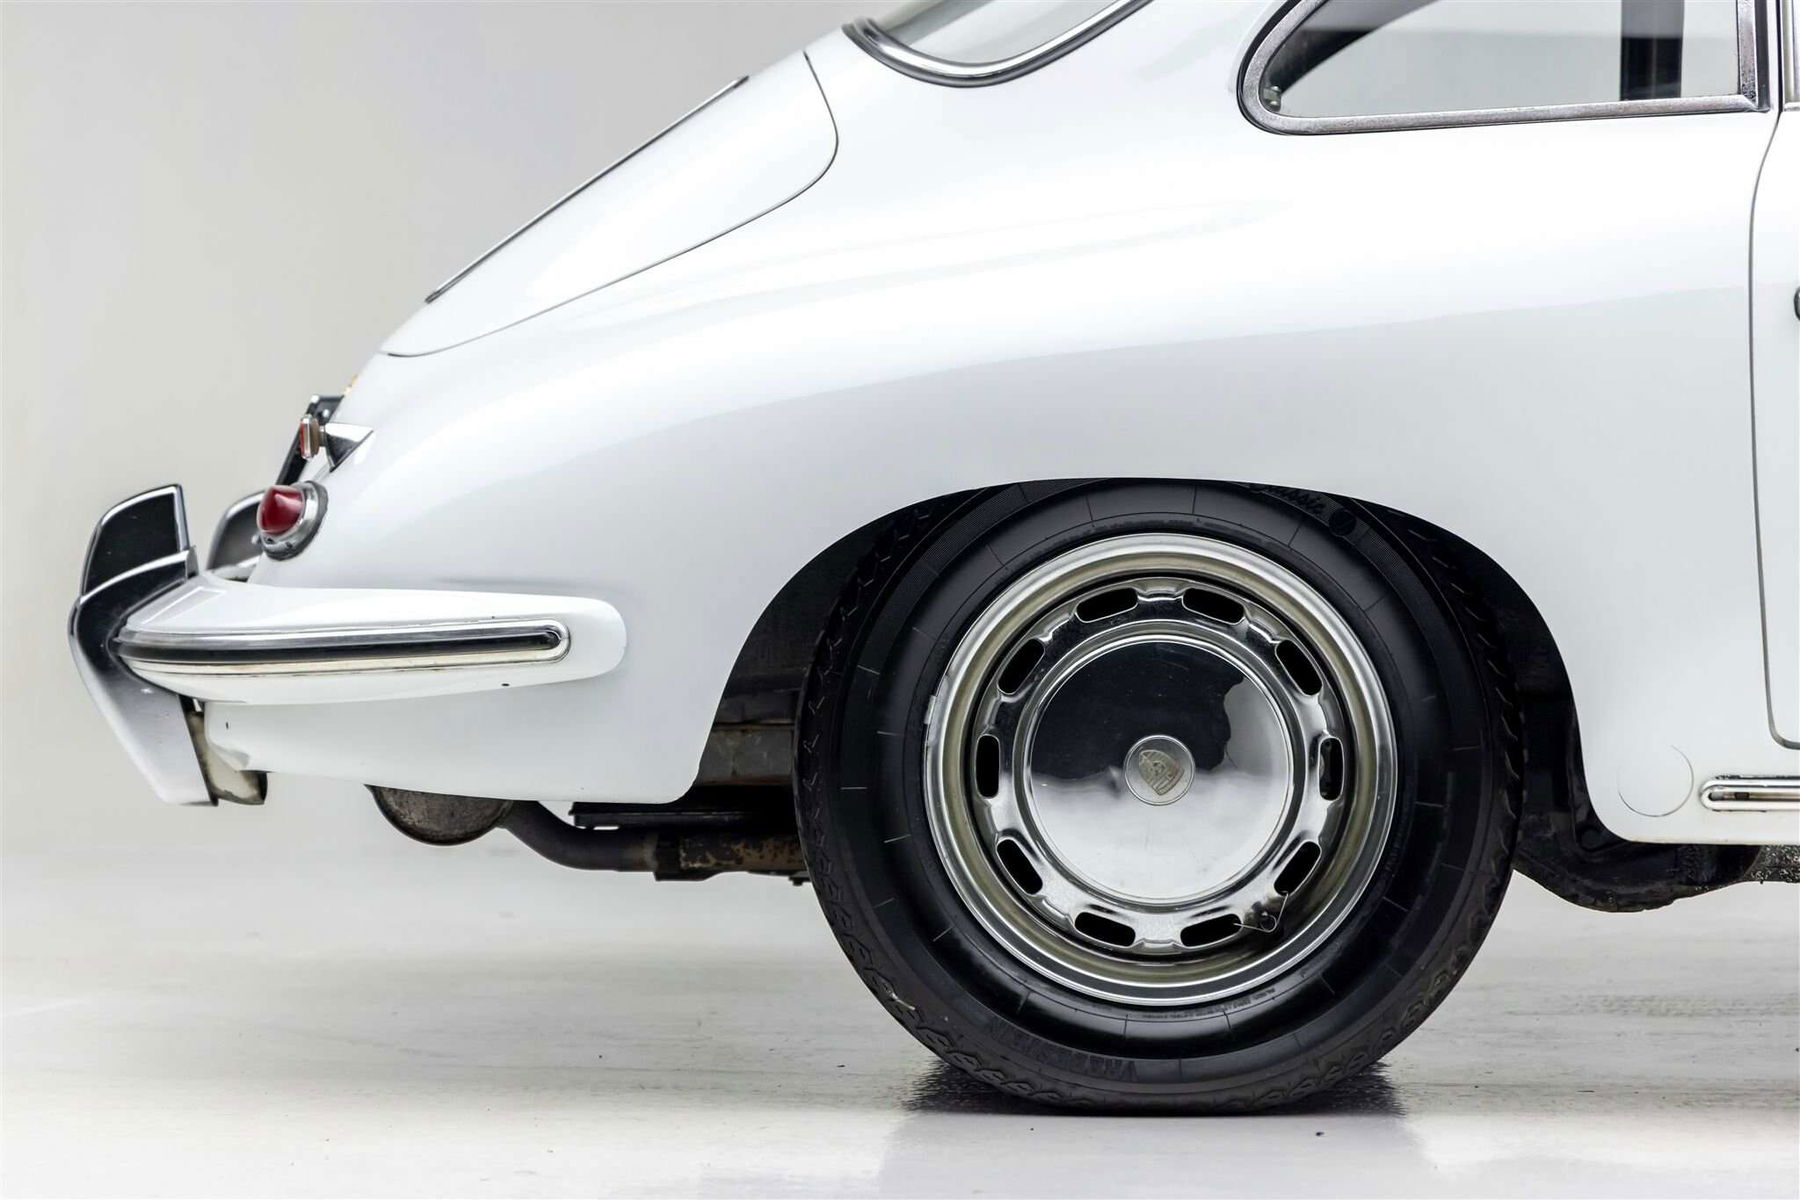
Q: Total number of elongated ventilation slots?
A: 10